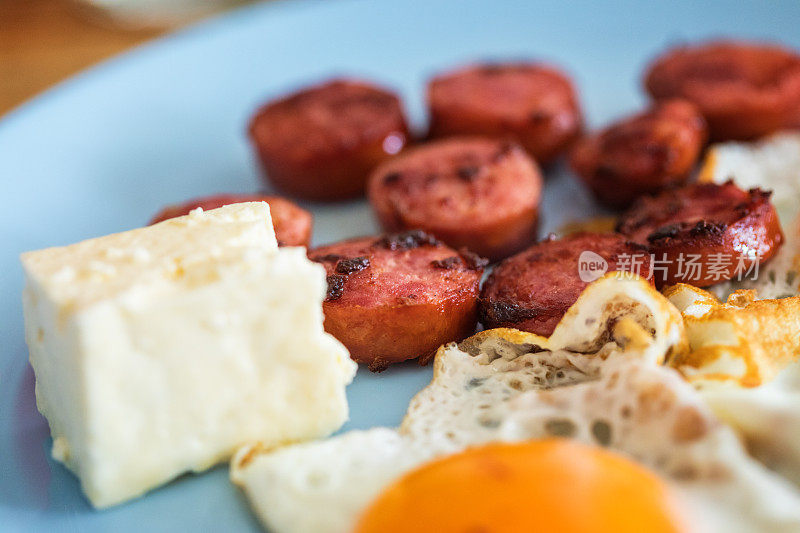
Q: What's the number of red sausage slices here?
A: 9